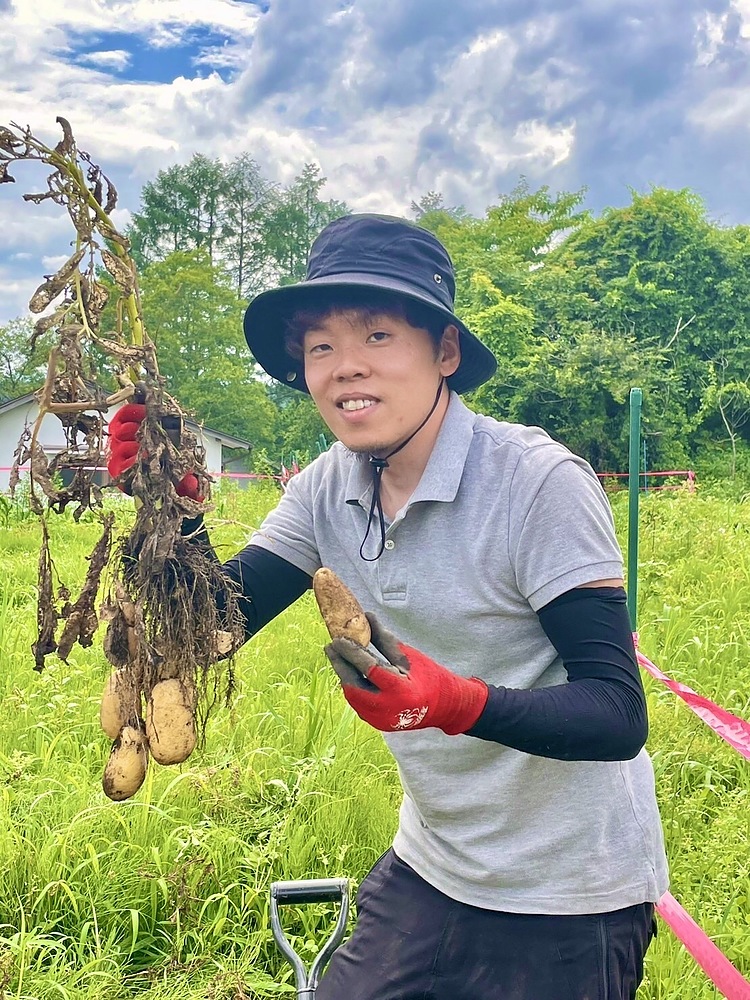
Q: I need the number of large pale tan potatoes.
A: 4